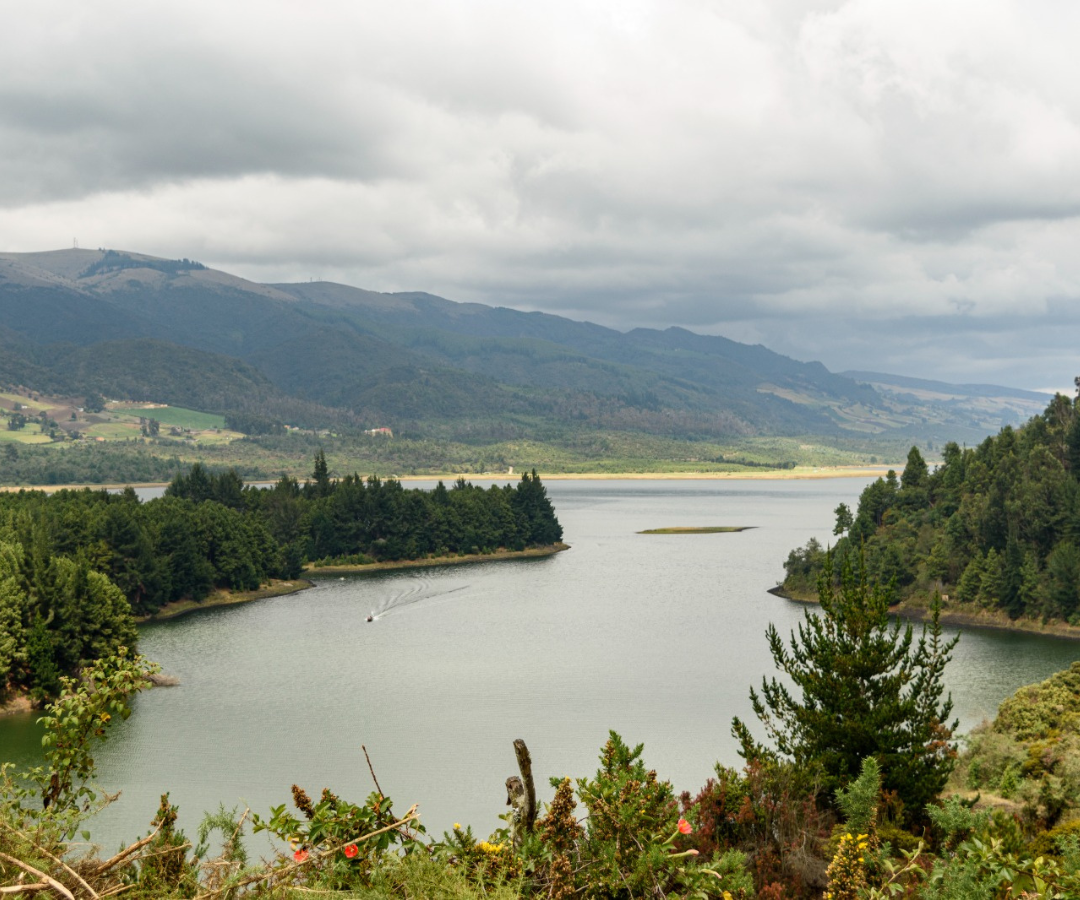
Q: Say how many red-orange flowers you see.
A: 3